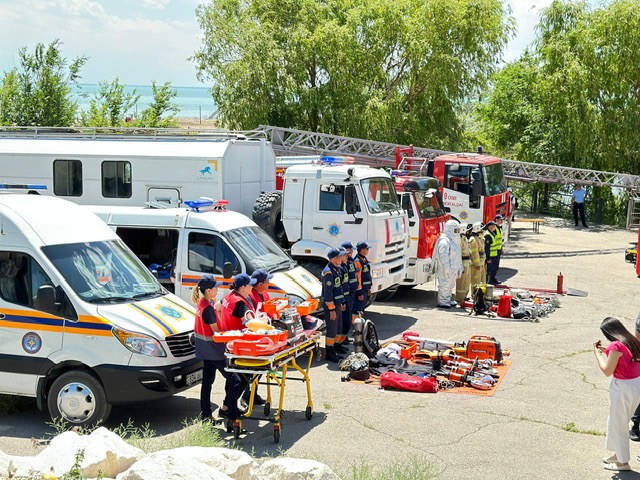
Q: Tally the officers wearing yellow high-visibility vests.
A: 2